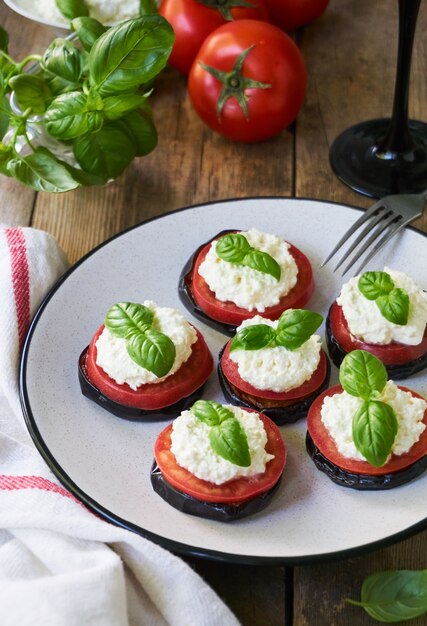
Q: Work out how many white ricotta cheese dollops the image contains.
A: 6